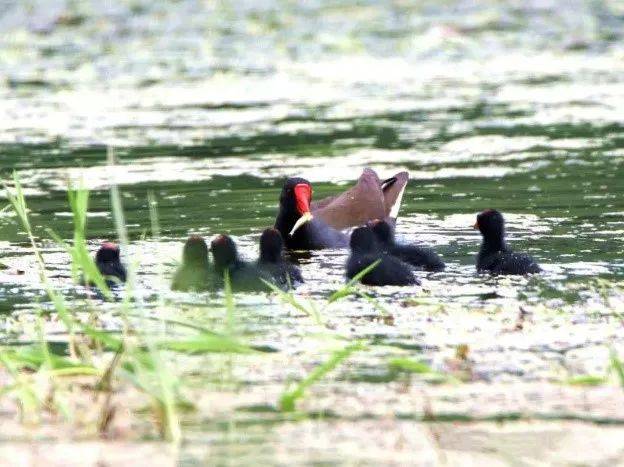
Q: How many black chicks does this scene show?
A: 7